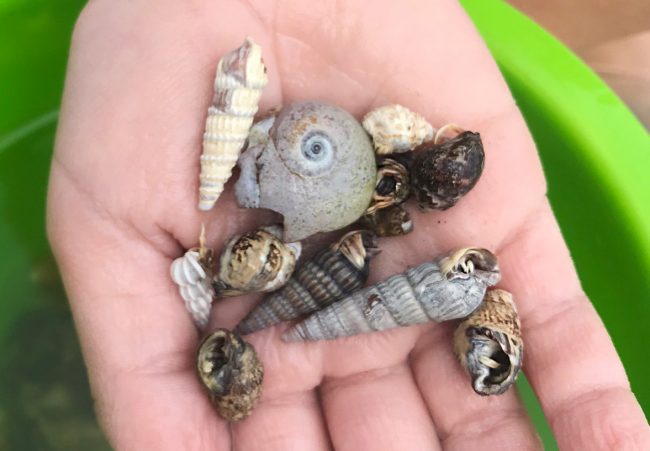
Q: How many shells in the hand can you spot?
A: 12